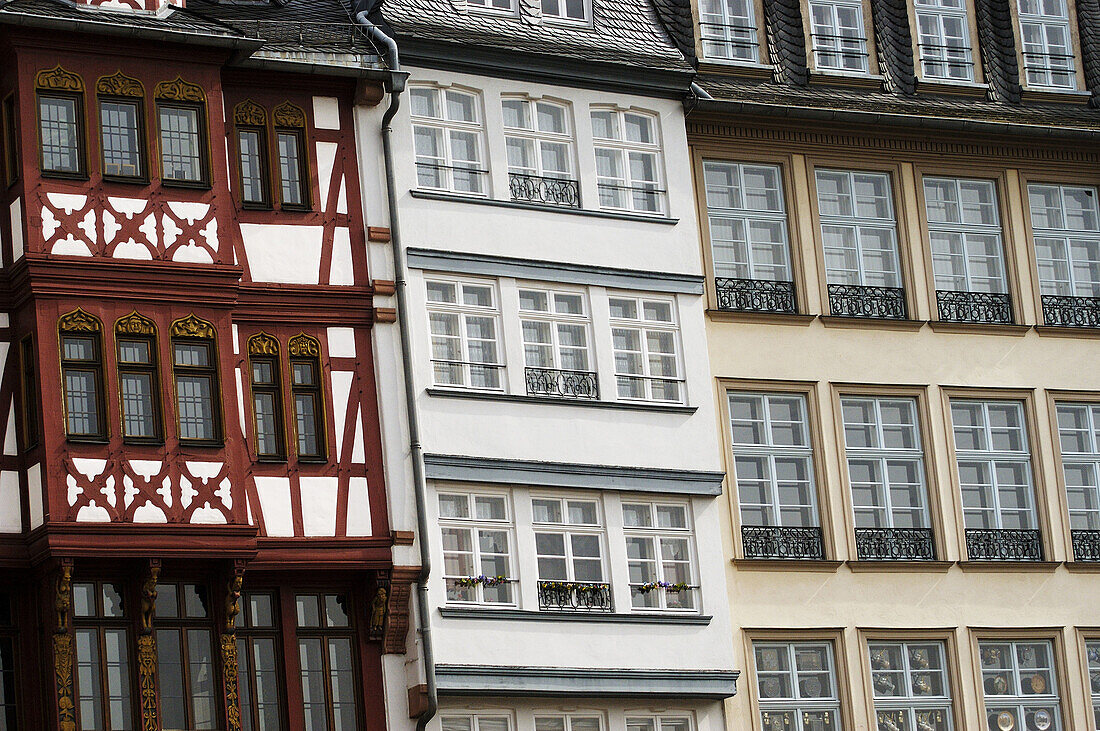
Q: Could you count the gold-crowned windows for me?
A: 10